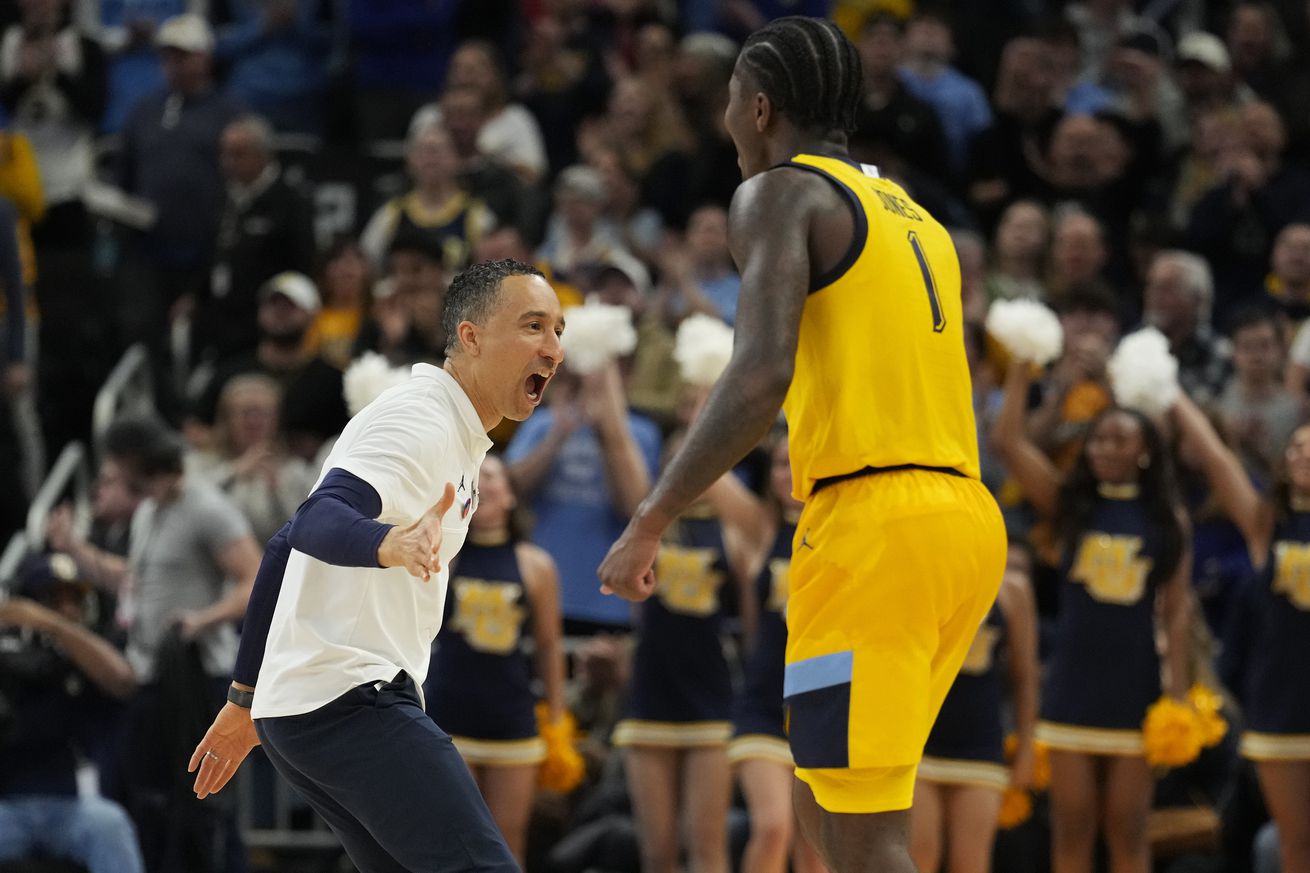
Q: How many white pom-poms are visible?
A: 5